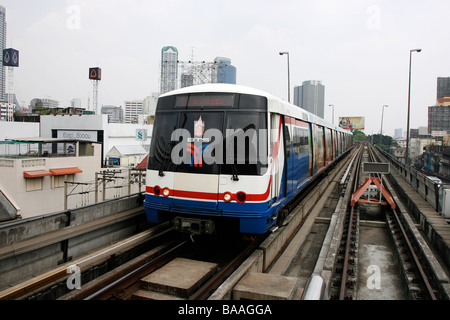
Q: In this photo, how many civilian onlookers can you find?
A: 0